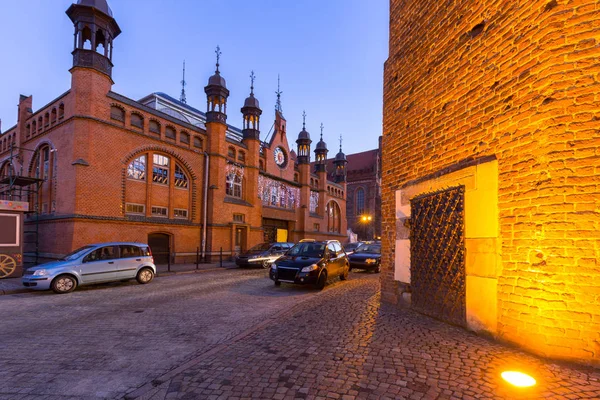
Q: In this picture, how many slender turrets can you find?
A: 6